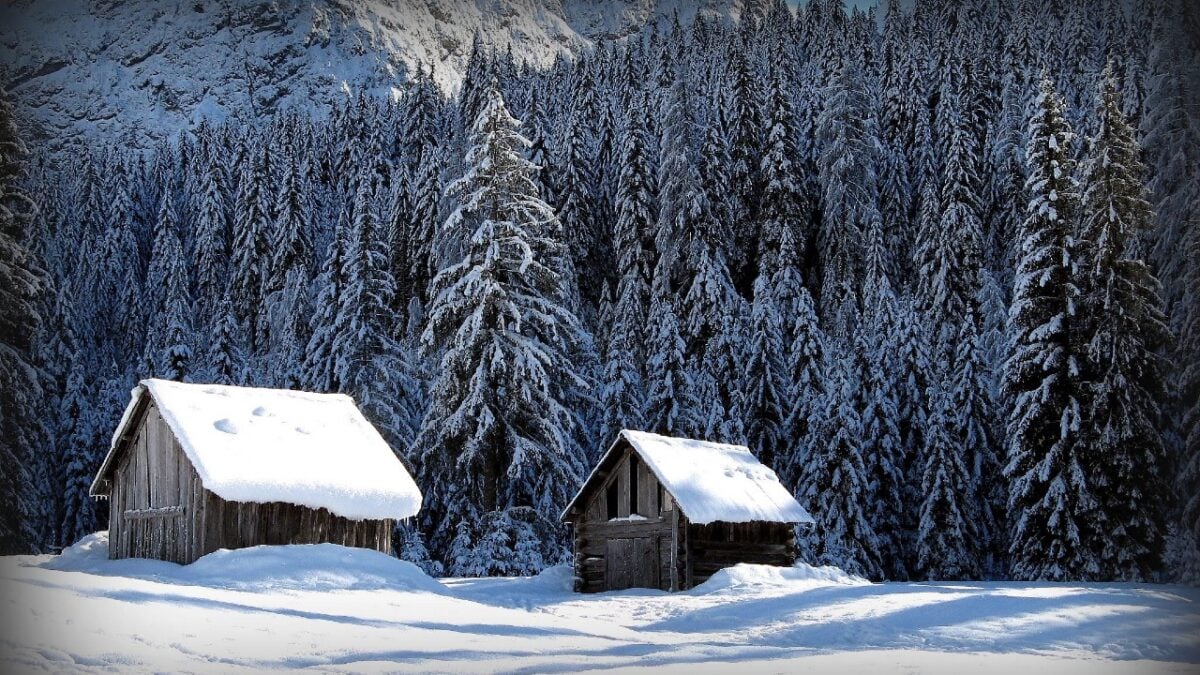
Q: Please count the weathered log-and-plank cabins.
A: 2